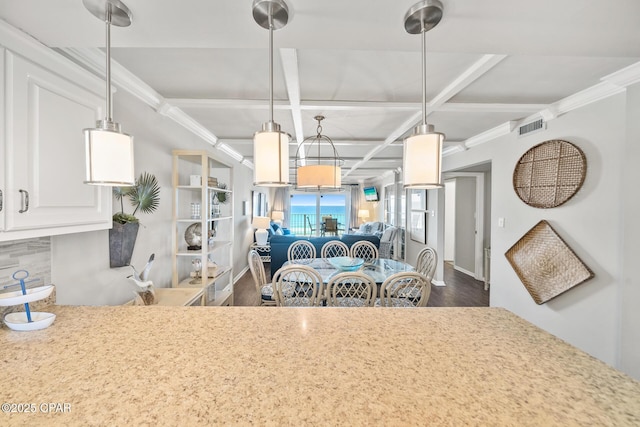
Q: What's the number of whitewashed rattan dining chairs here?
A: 8